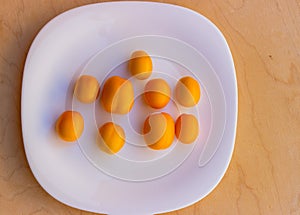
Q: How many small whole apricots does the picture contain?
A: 9